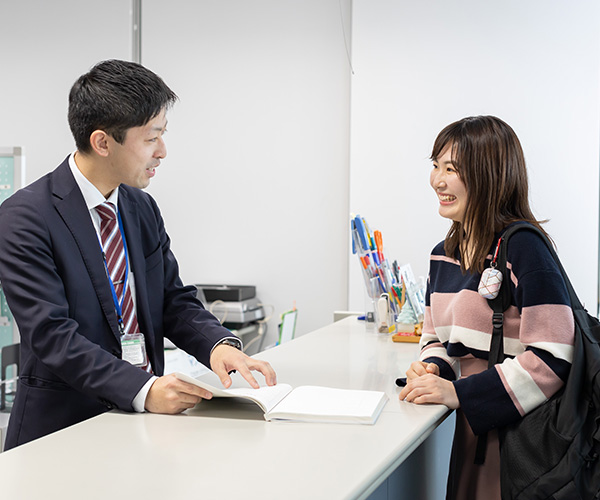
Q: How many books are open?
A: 1